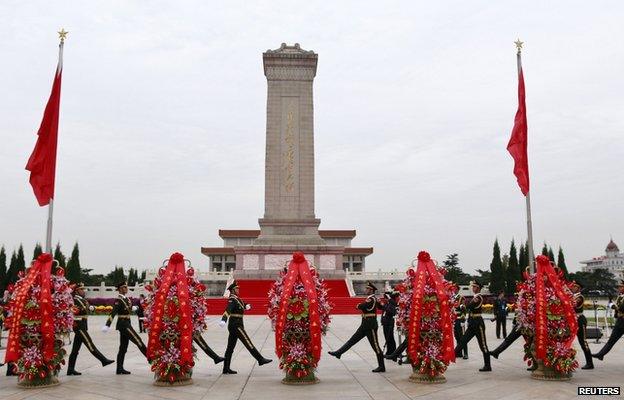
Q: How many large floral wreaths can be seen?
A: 5